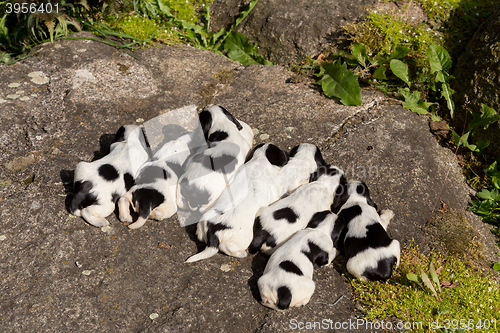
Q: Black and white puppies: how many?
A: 8